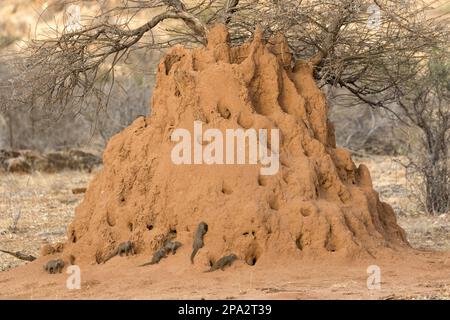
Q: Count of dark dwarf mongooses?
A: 6